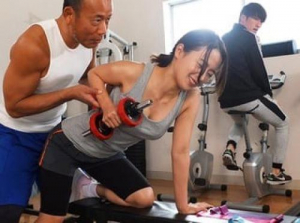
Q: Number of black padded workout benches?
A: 1